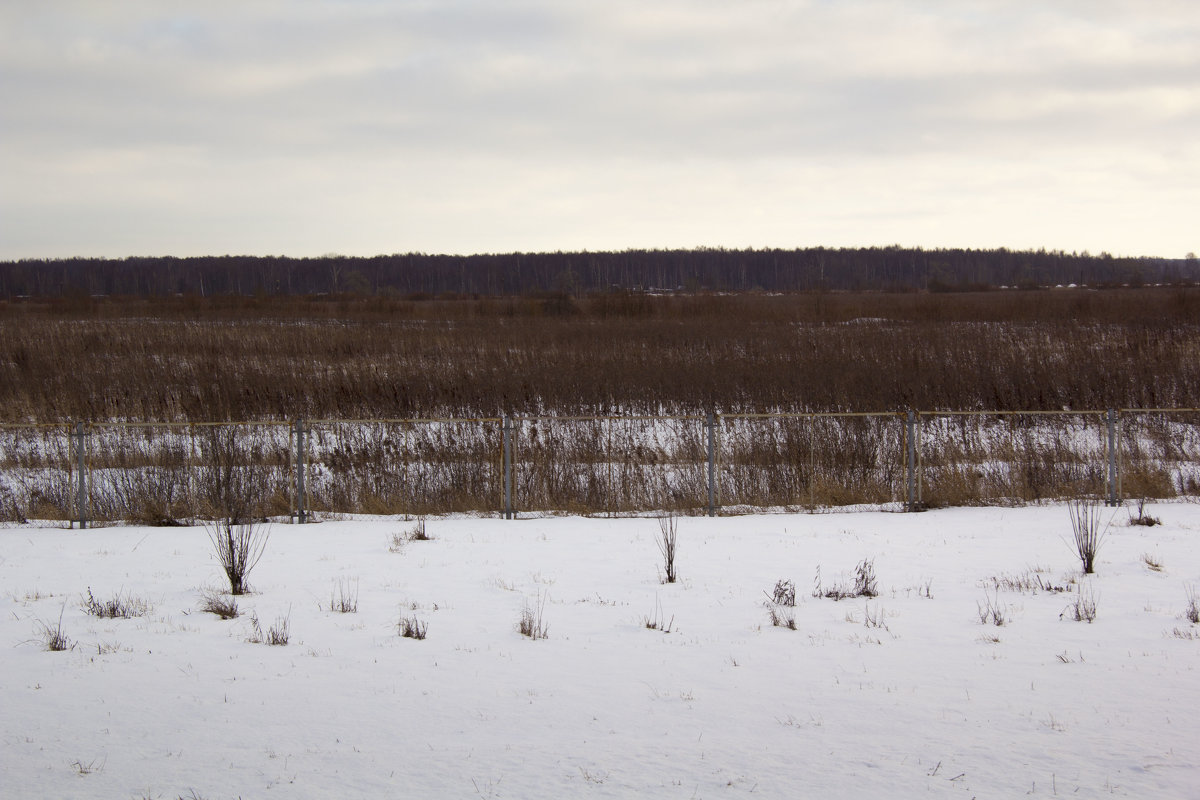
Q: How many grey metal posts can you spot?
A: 6